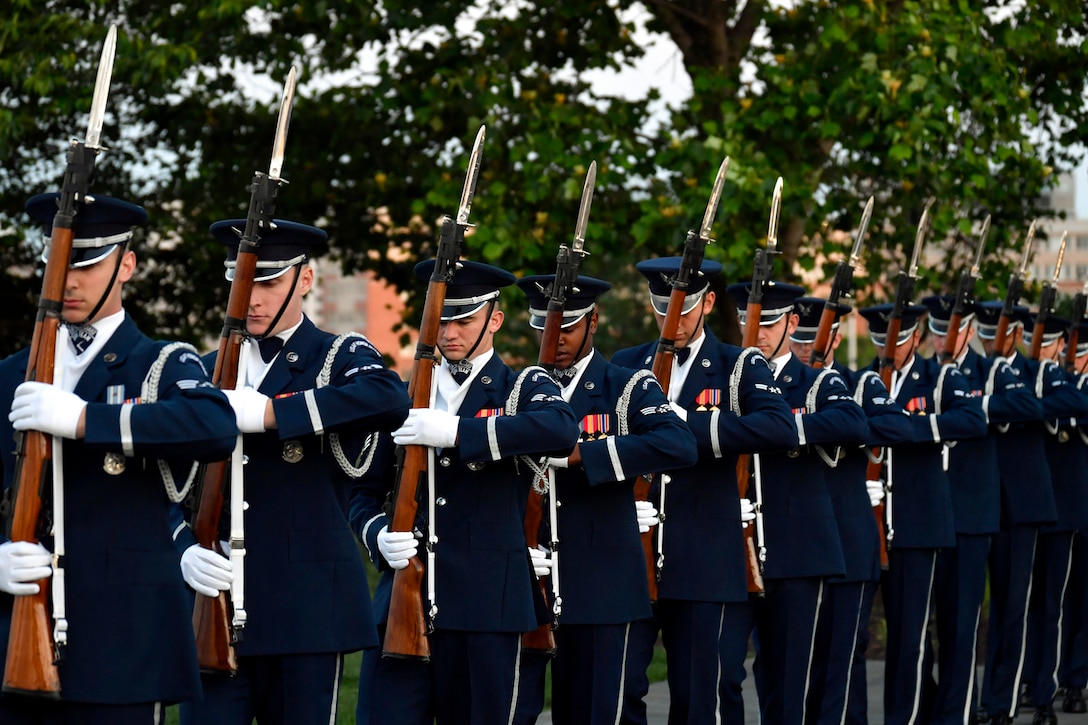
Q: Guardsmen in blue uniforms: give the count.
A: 12